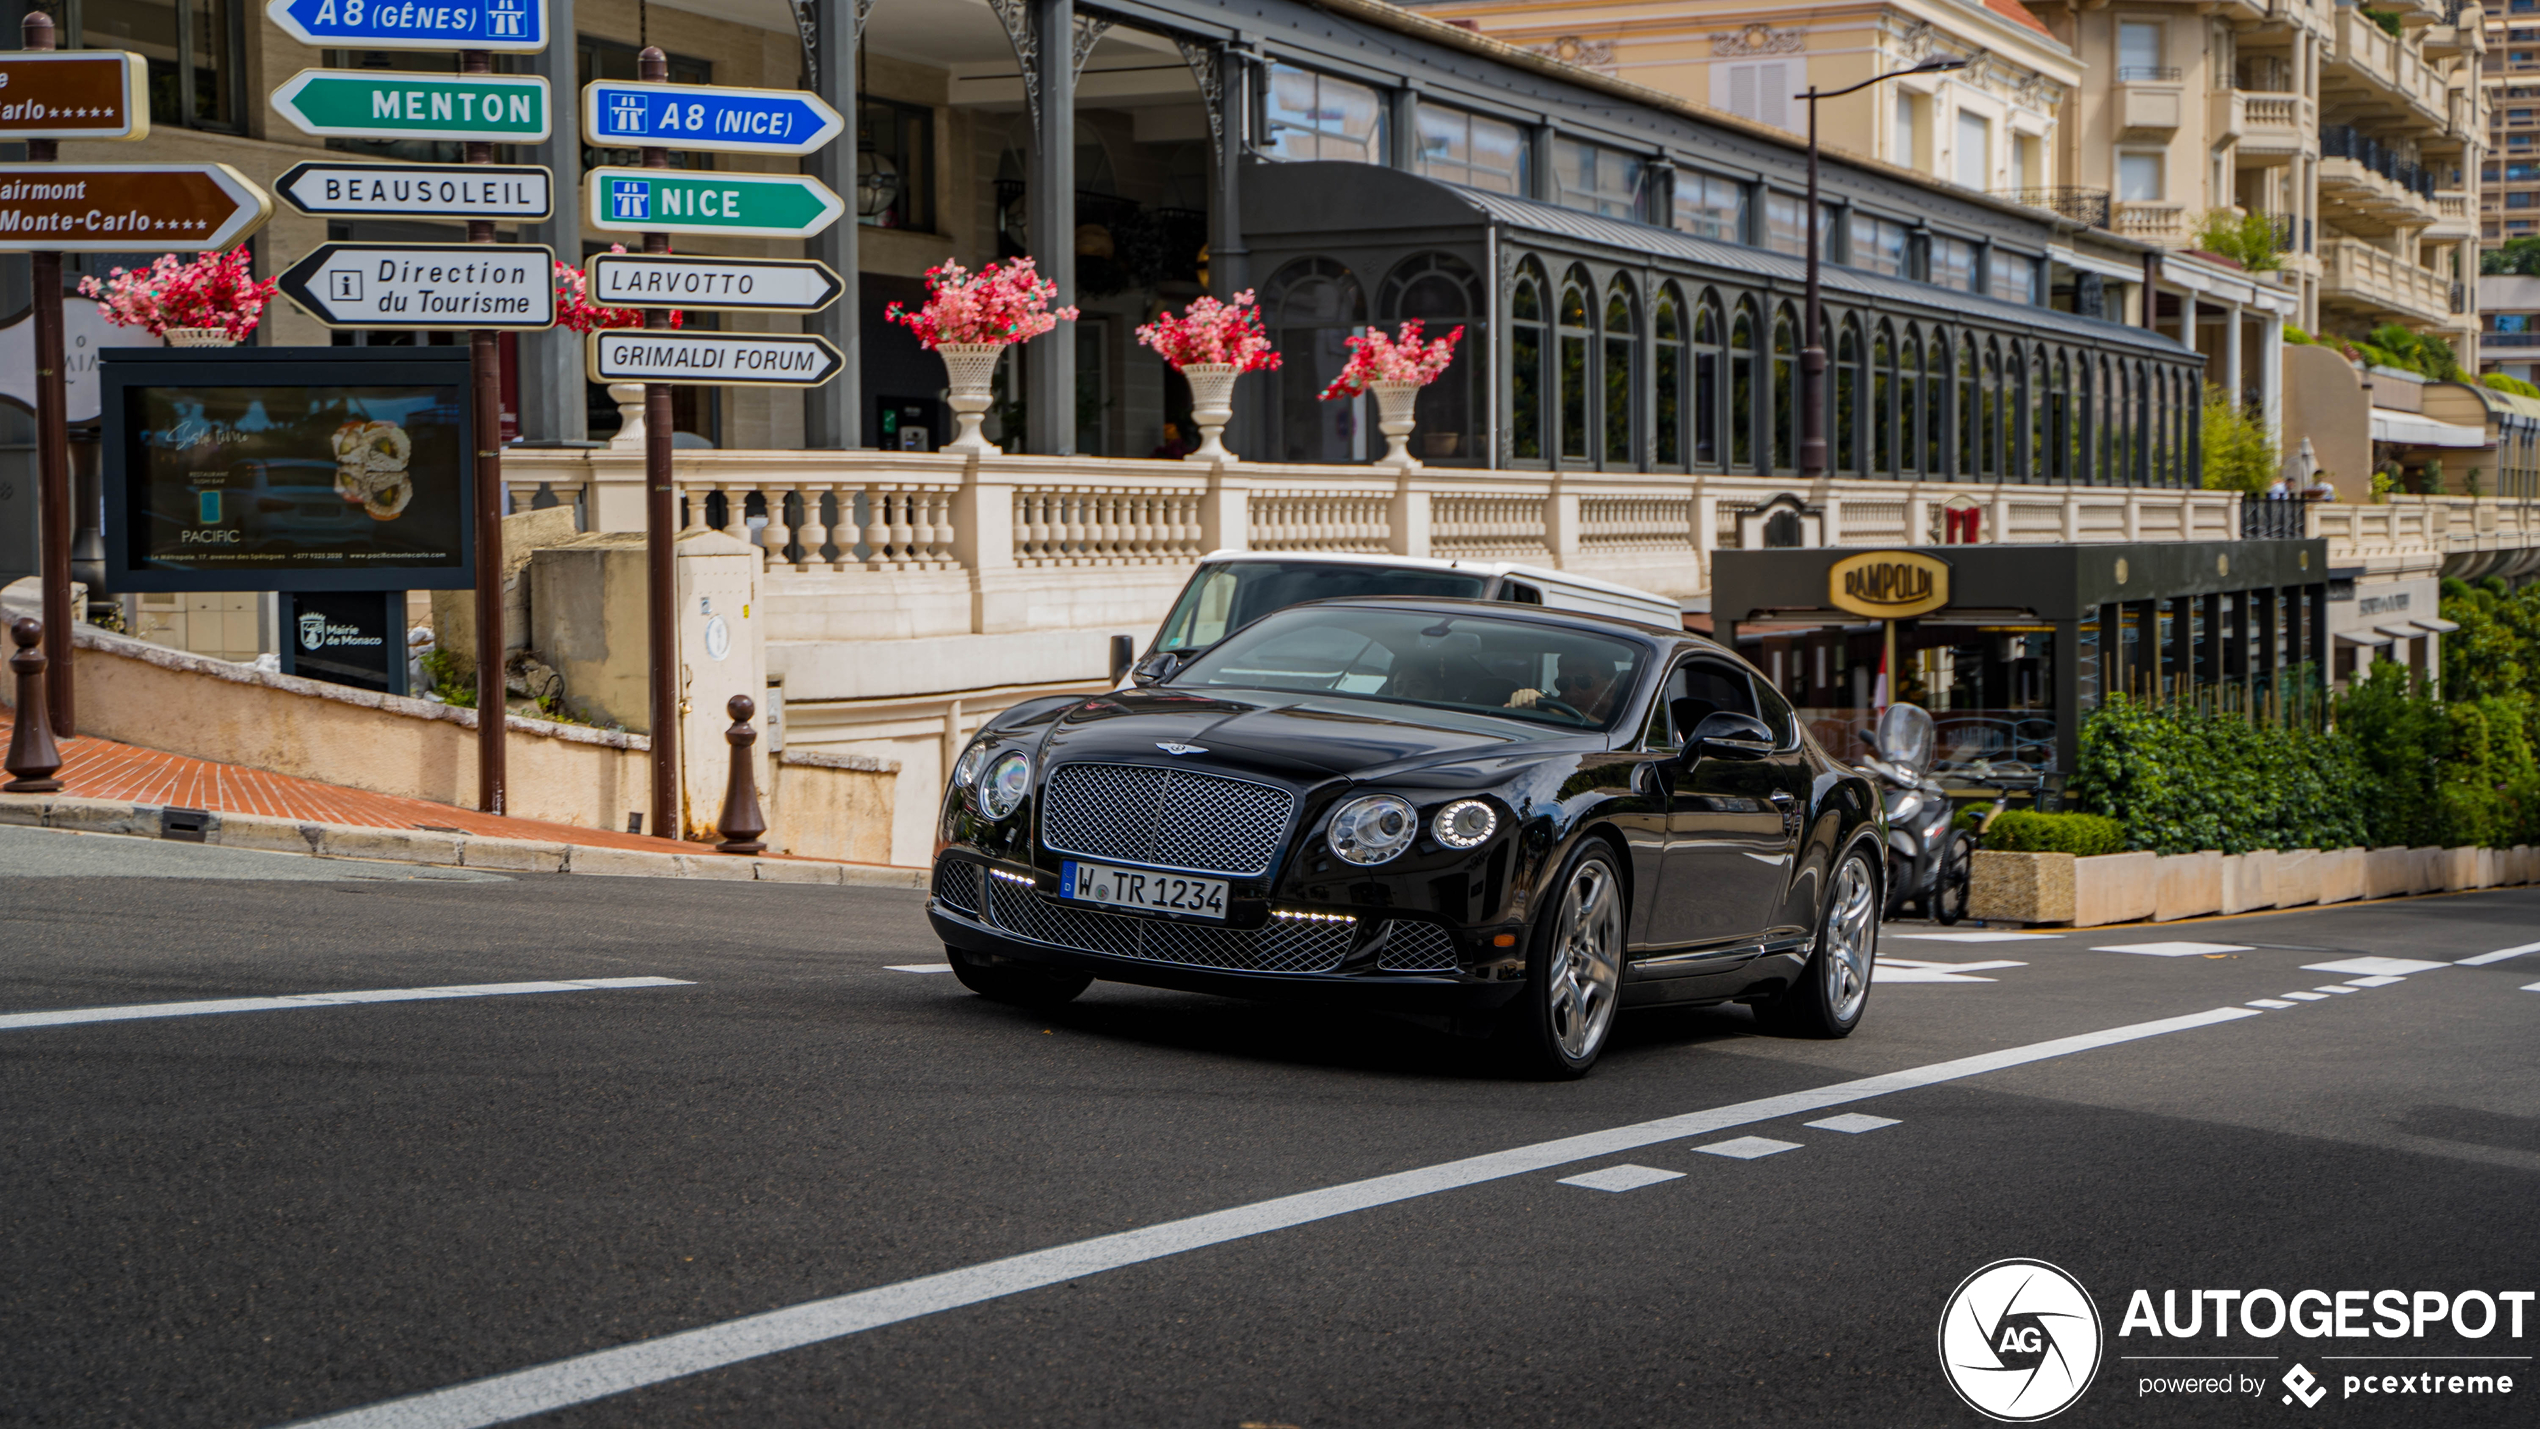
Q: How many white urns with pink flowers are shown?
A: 5